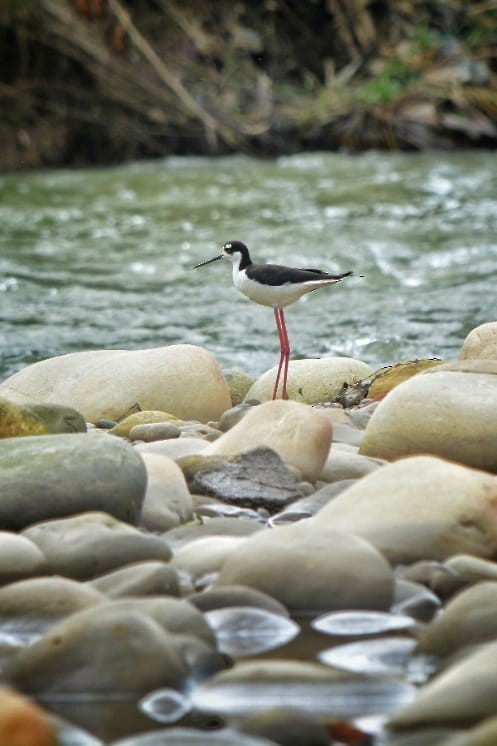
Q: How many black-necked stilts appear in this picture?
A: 1